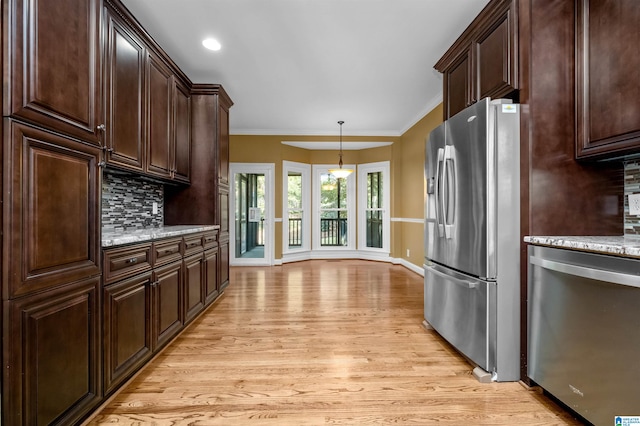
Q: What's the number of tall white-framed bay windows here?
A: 3